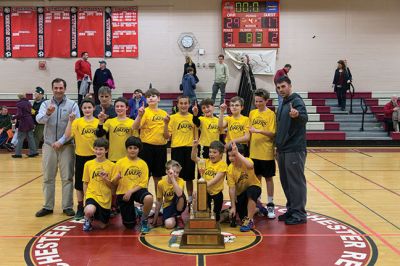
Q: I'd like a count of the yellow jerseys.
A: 12